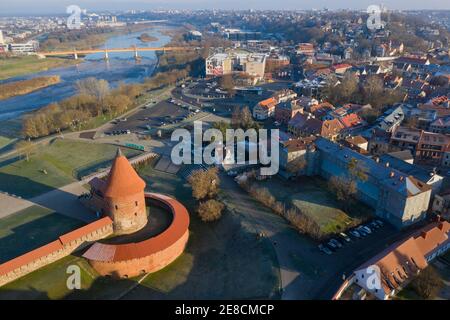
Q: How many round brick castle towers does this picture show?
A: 1